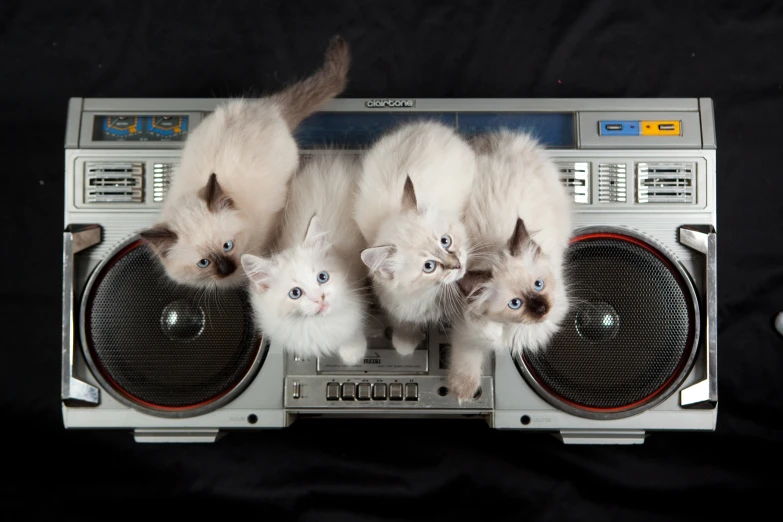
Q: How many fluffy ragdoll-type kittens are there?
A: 4